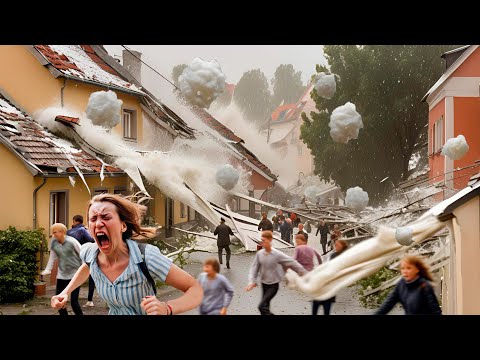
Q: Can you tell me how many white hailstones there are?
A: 9